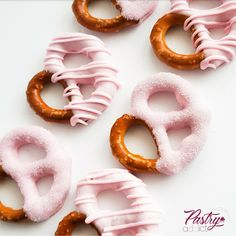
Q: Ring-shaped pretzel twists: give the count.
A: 6